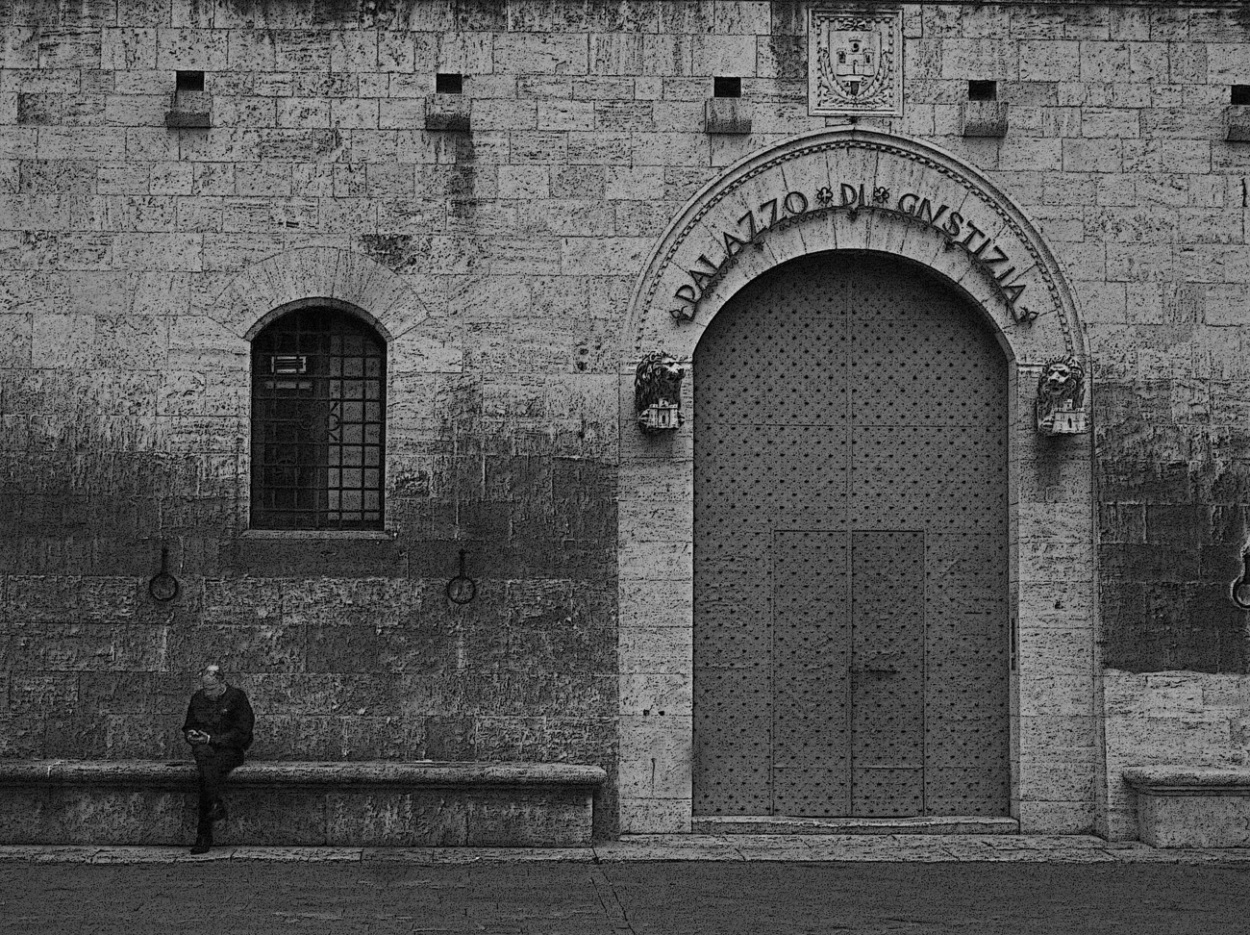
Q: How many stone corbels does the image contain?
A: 5